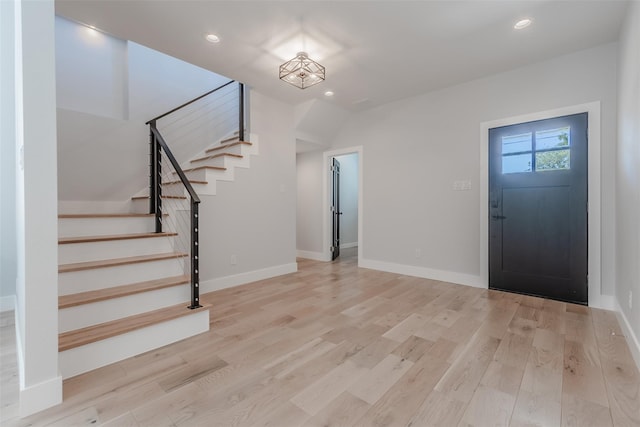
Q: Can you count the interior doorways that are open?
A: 1